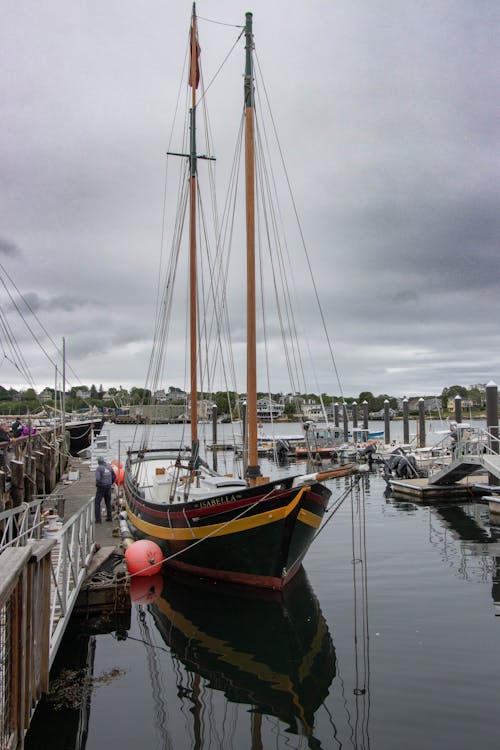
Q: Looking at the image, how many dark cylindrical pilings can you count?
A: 11